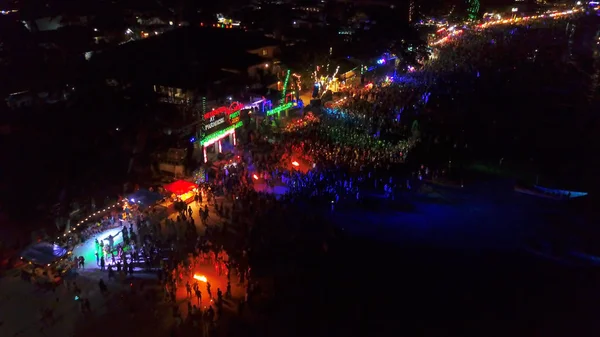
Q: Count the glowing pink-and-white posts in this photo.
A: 3